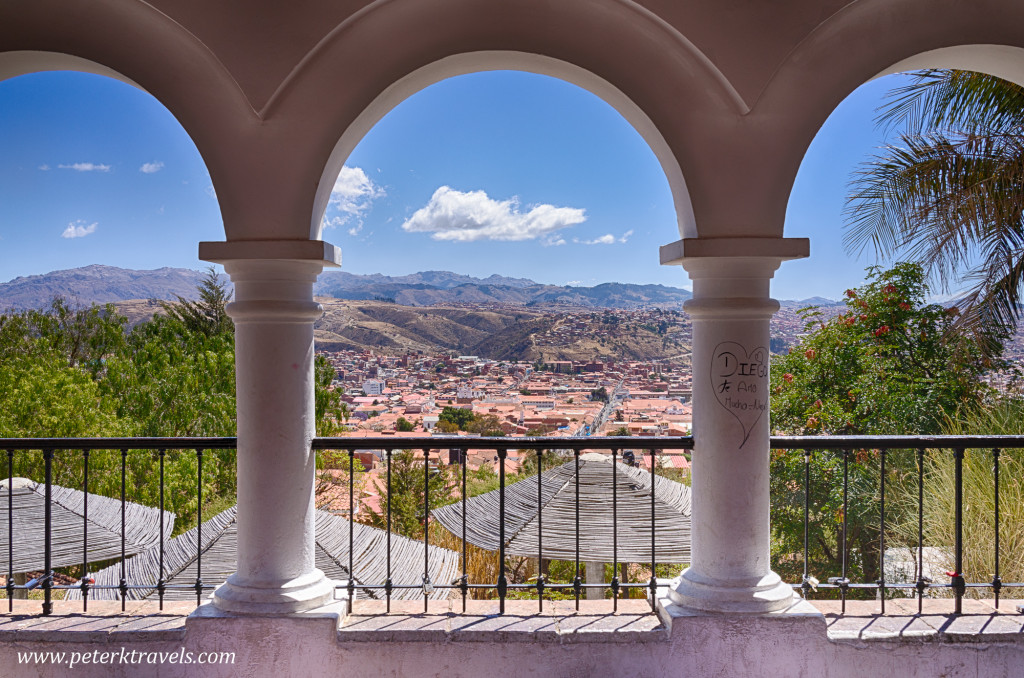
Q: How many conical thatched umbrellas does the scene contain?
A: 3